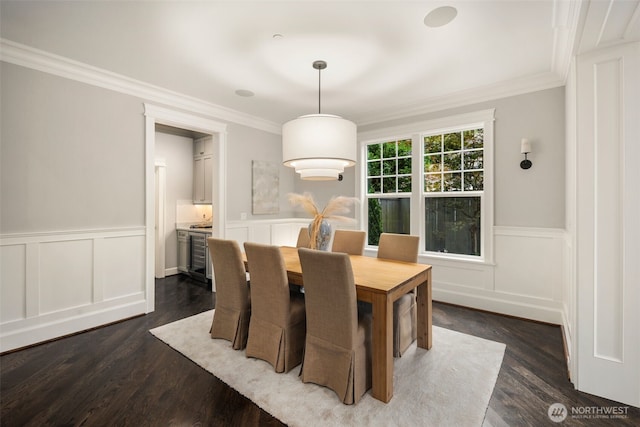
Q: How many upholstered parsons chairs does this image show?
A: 6